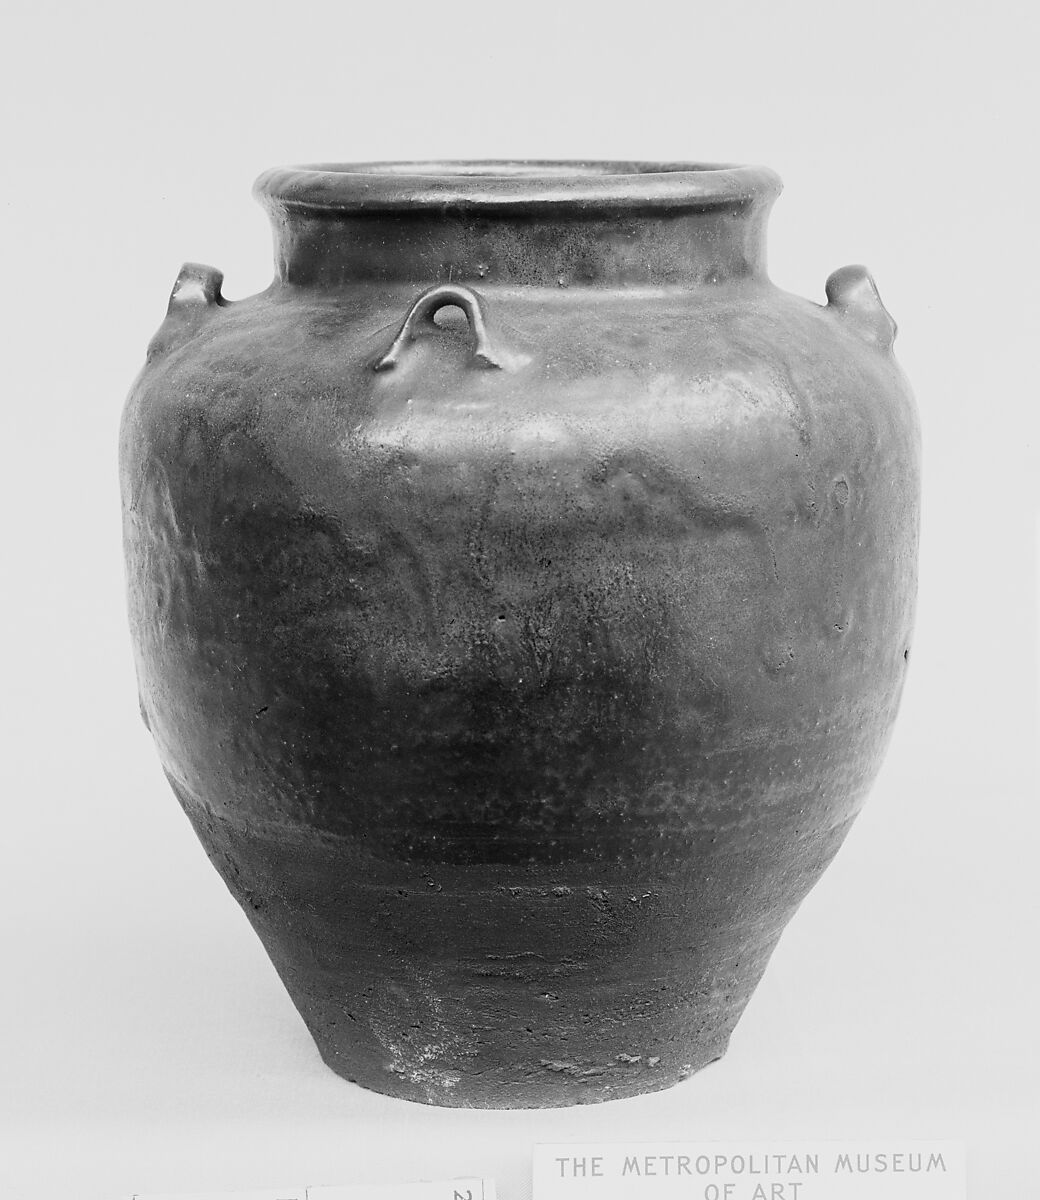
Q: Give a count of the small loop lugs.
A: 3